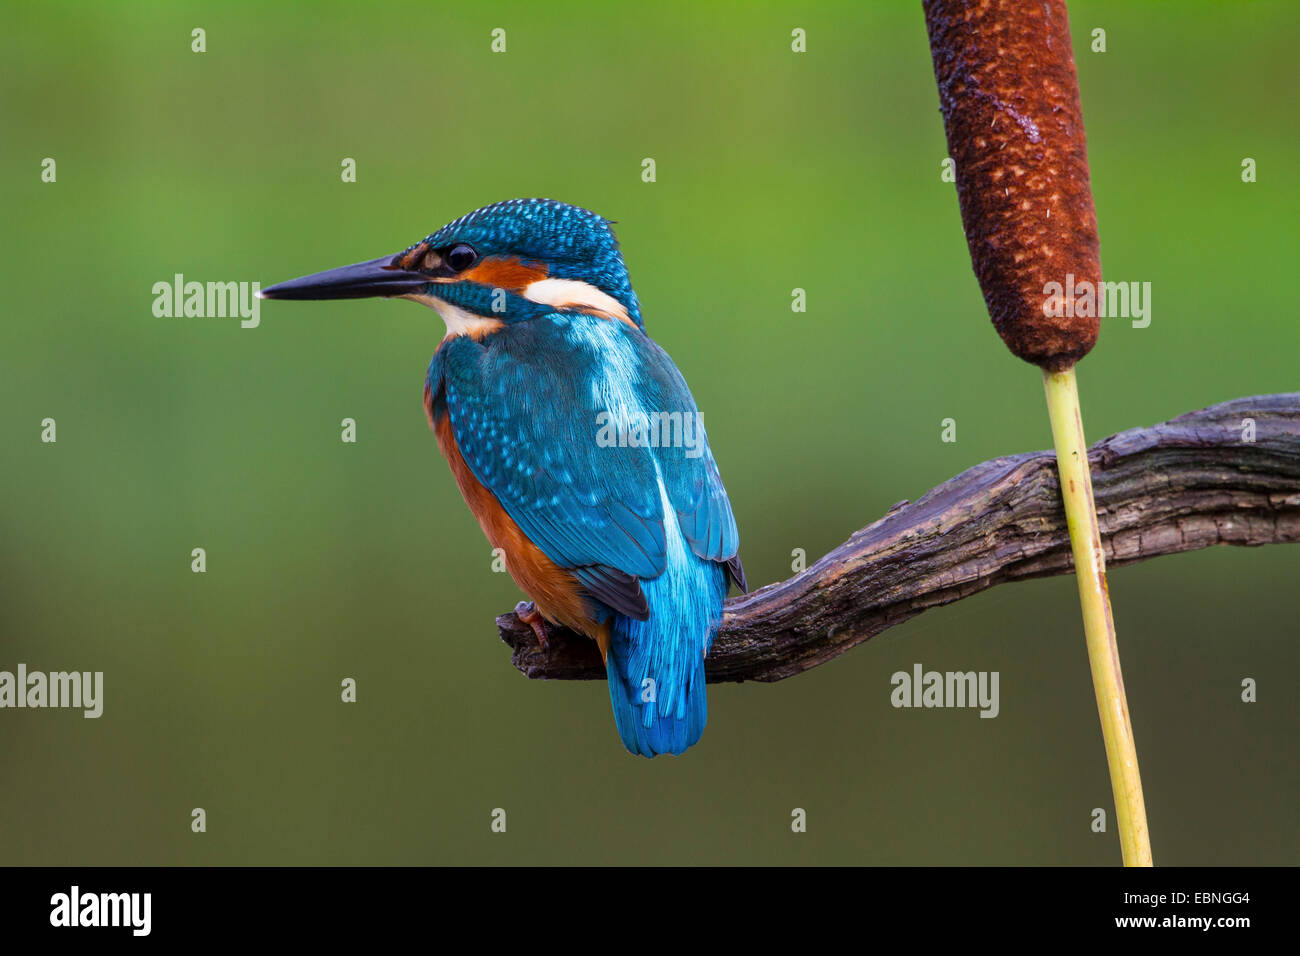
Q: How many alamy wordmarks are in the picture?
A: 6